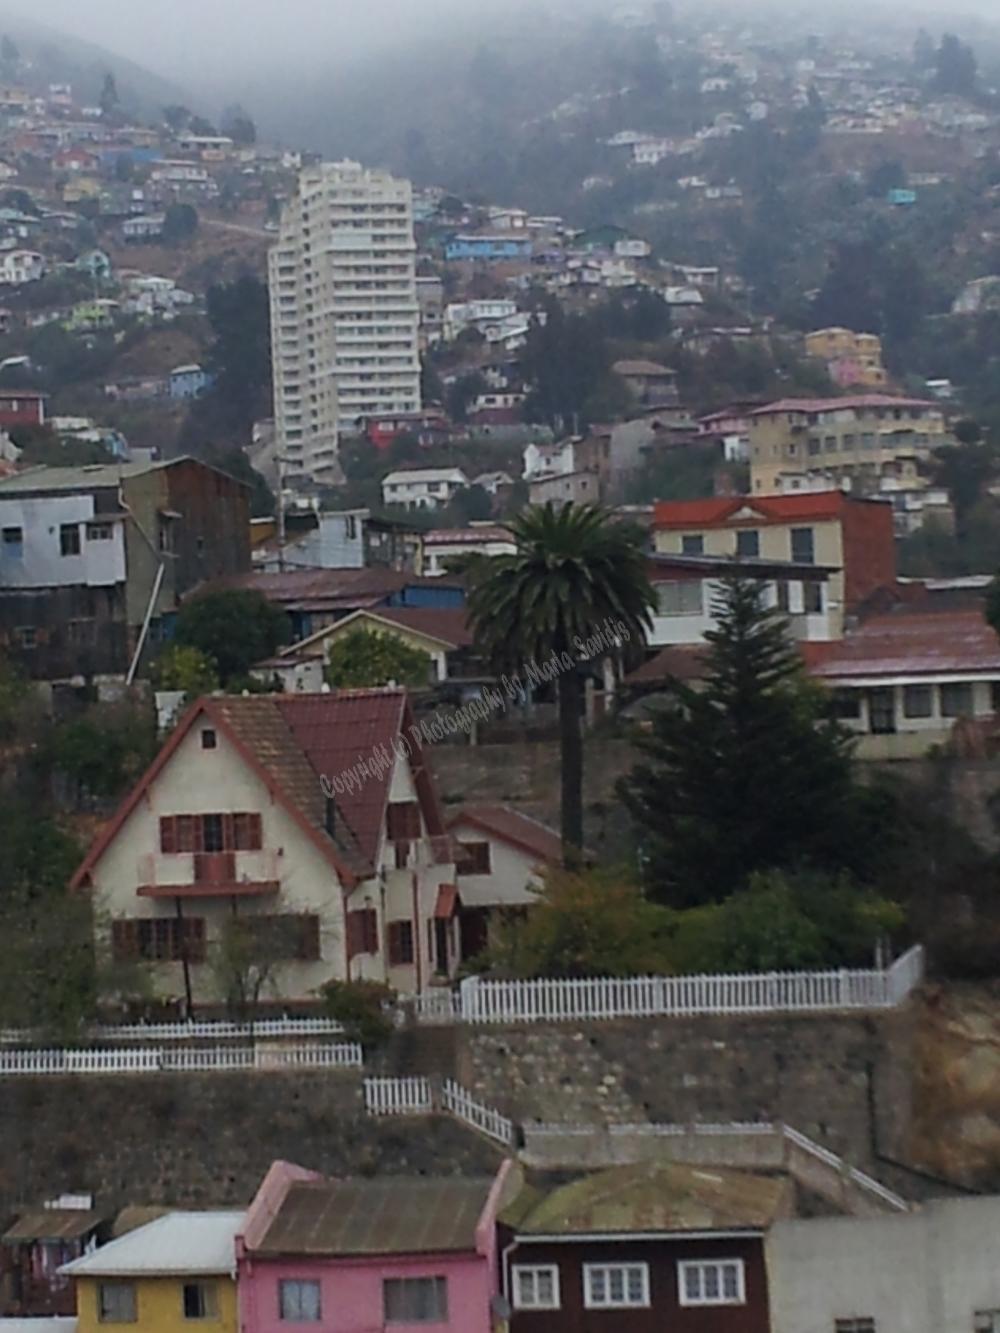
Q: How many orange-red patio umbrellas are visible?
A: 0